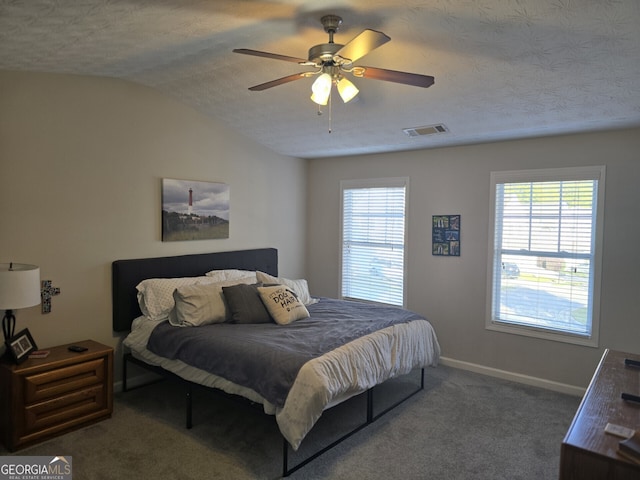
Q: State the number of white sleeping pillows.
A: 4